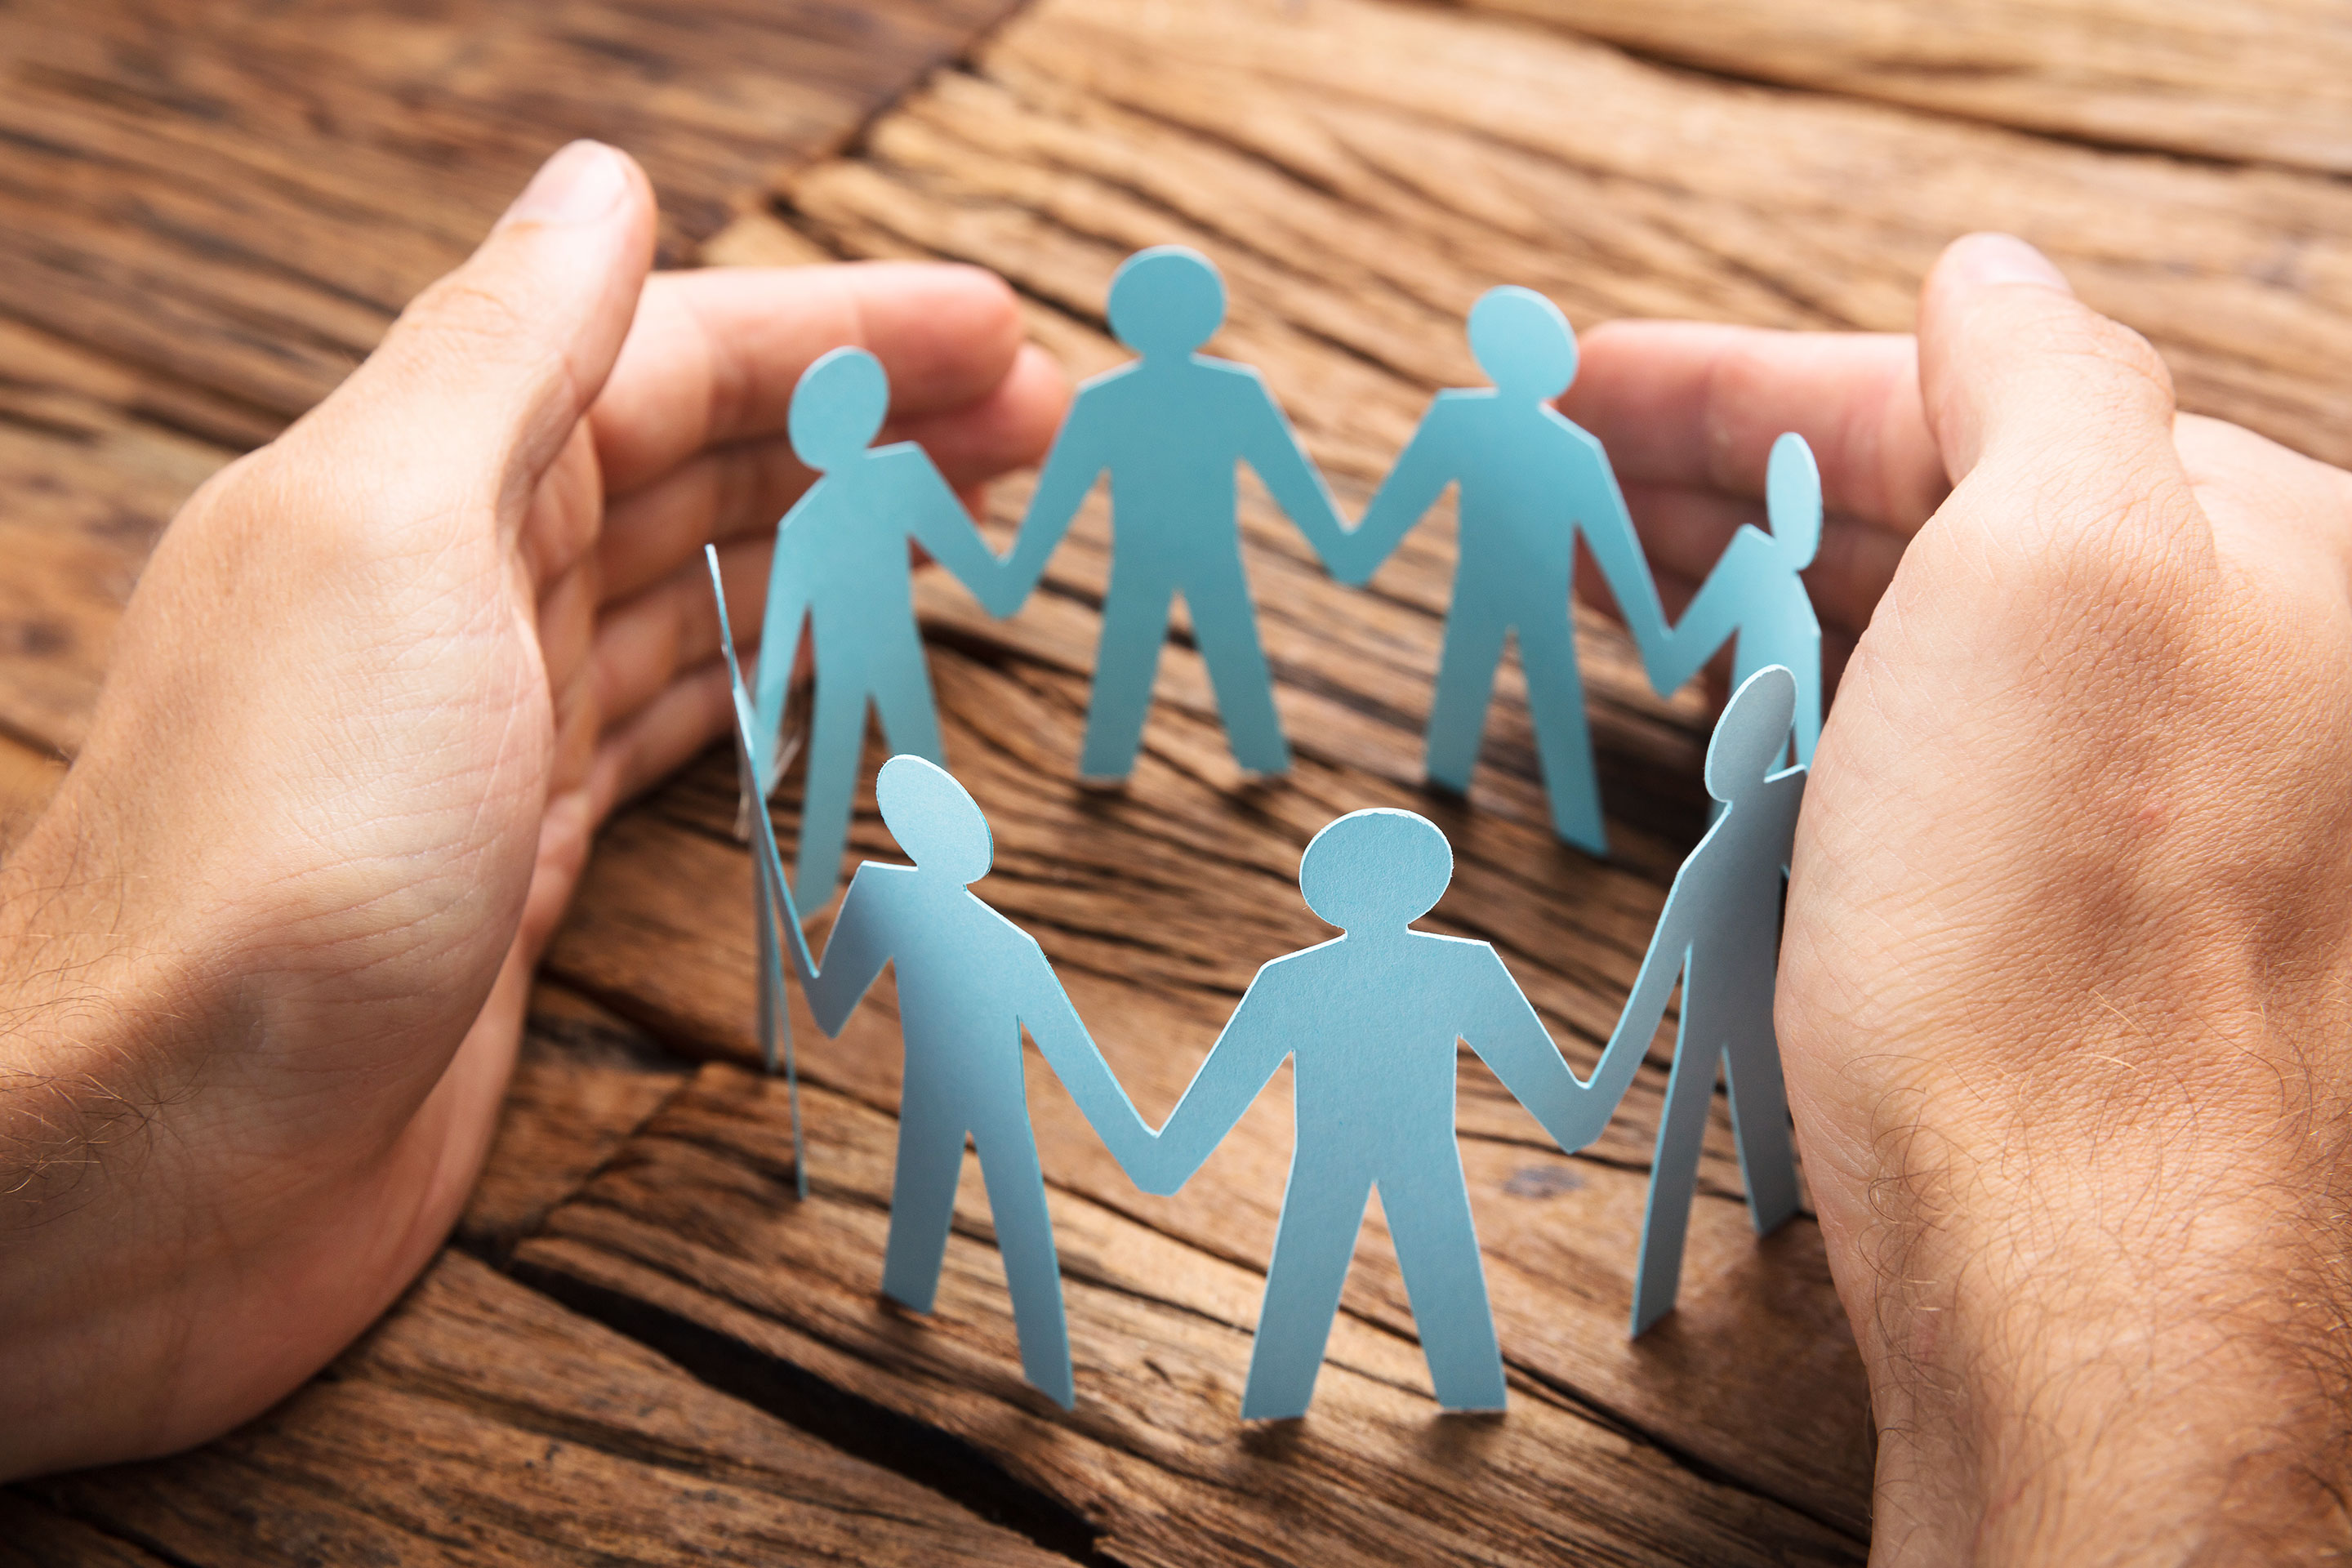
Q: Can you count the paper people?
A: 8